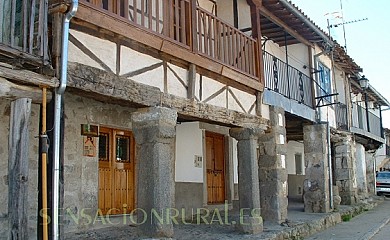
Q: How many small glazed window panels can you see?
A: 2